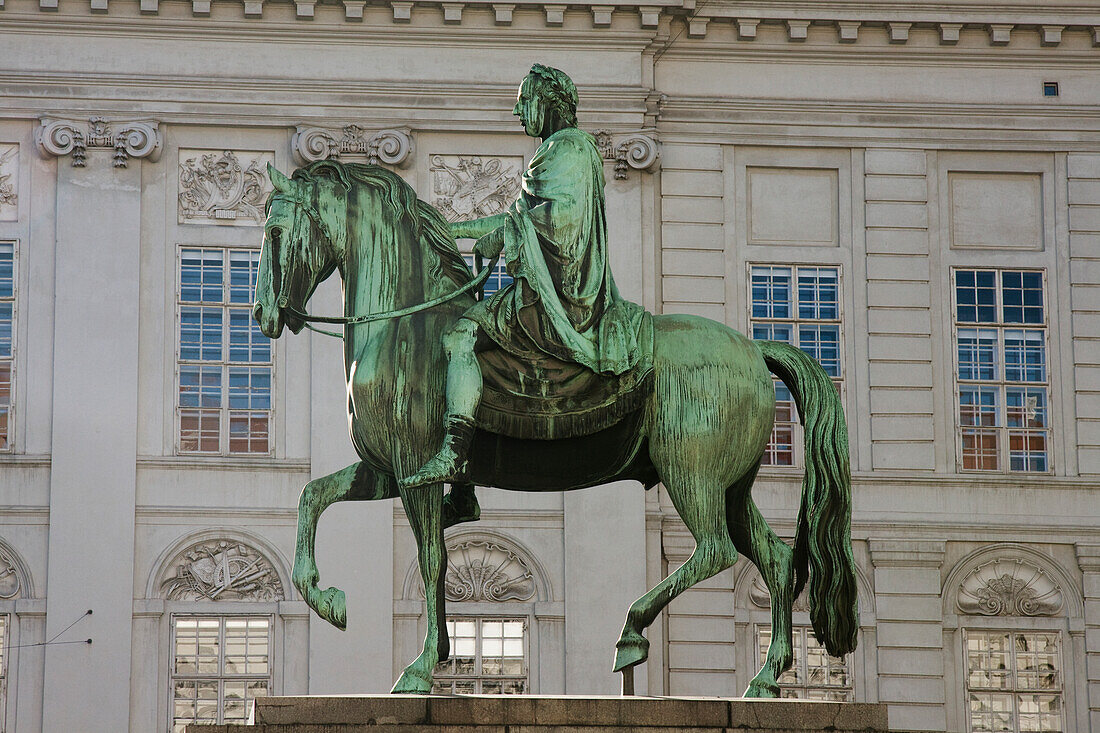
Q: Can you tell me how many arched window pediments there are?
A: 5